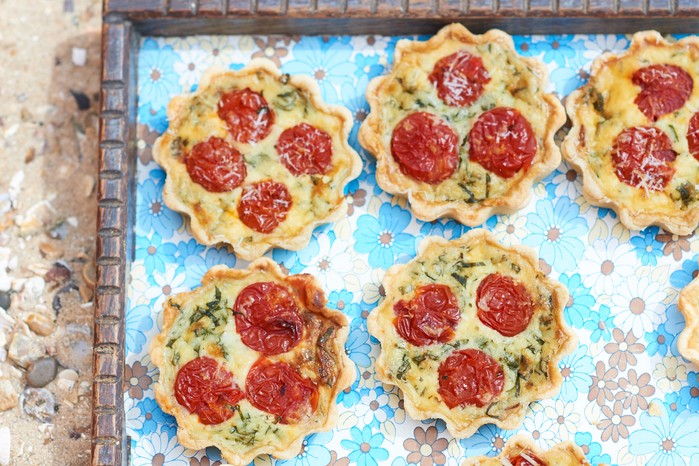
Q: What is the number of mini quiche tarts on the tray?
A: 7